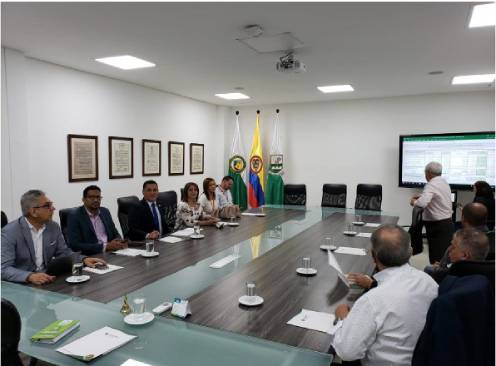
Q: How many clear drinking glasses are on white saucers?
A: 11